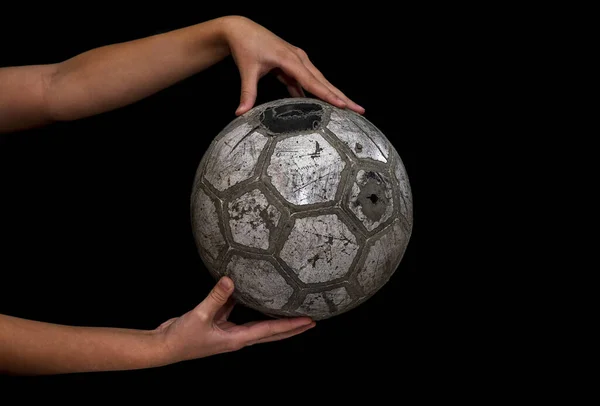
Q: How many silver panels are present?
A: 11